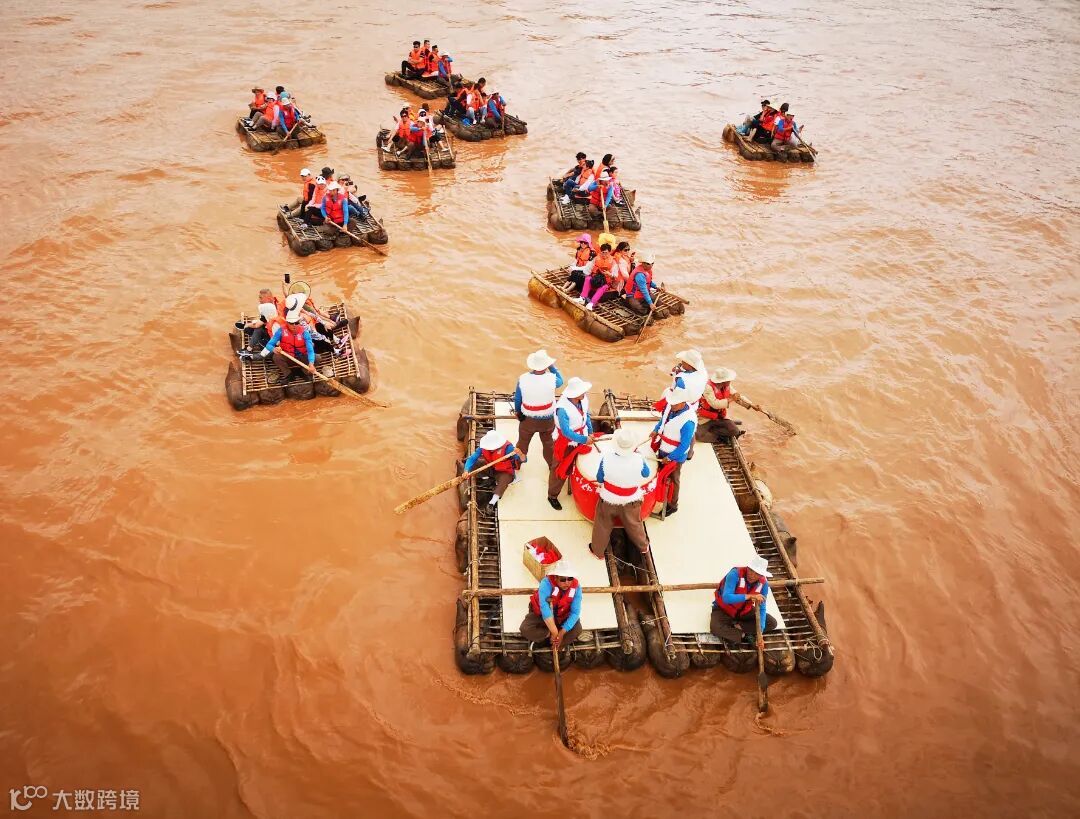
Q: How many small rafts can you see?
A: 9